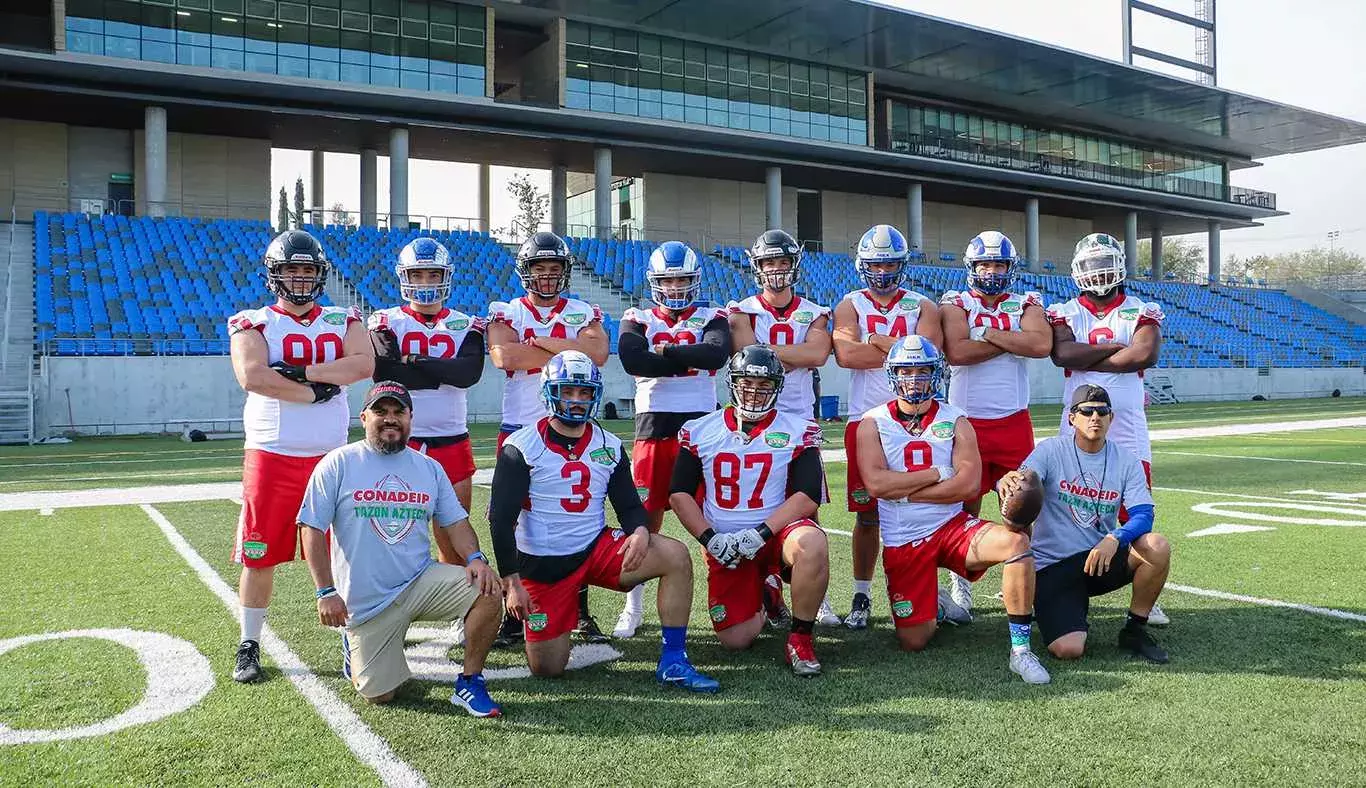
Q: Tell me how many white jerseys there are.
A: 11